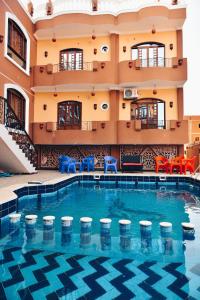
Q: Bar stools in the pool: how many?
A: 10